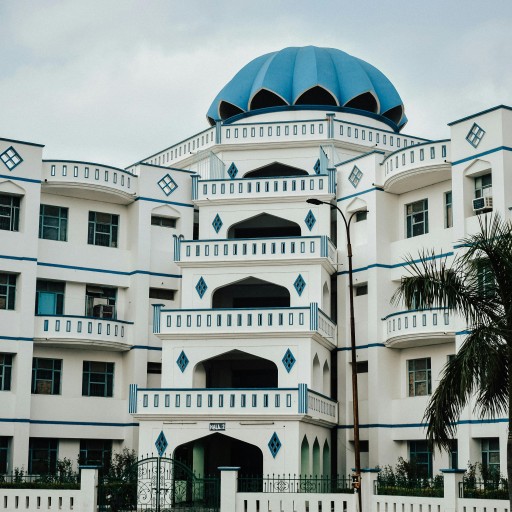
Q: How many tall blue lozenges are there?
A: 10